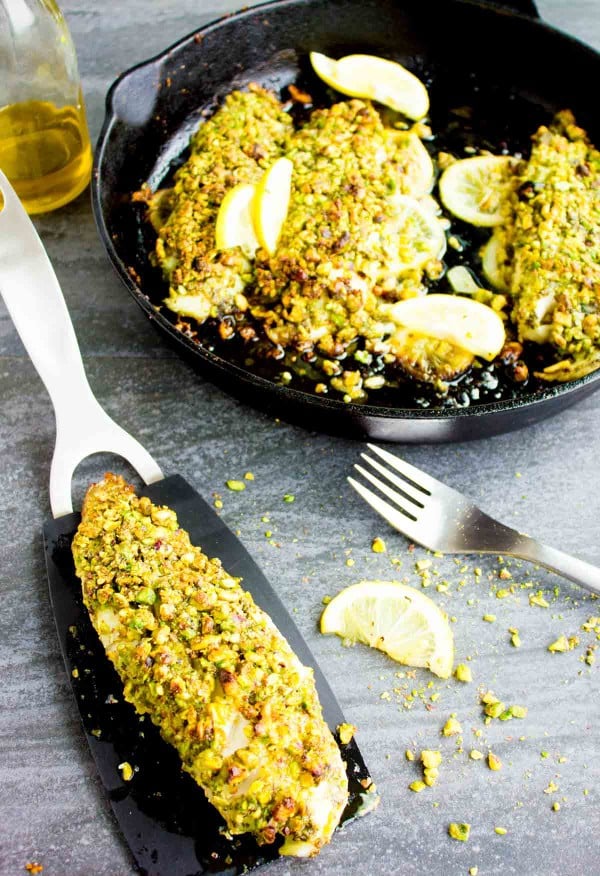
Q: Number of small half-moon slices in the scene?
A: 5